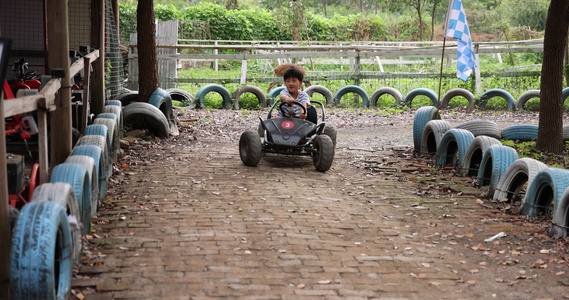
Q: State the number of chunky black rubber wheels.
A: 4